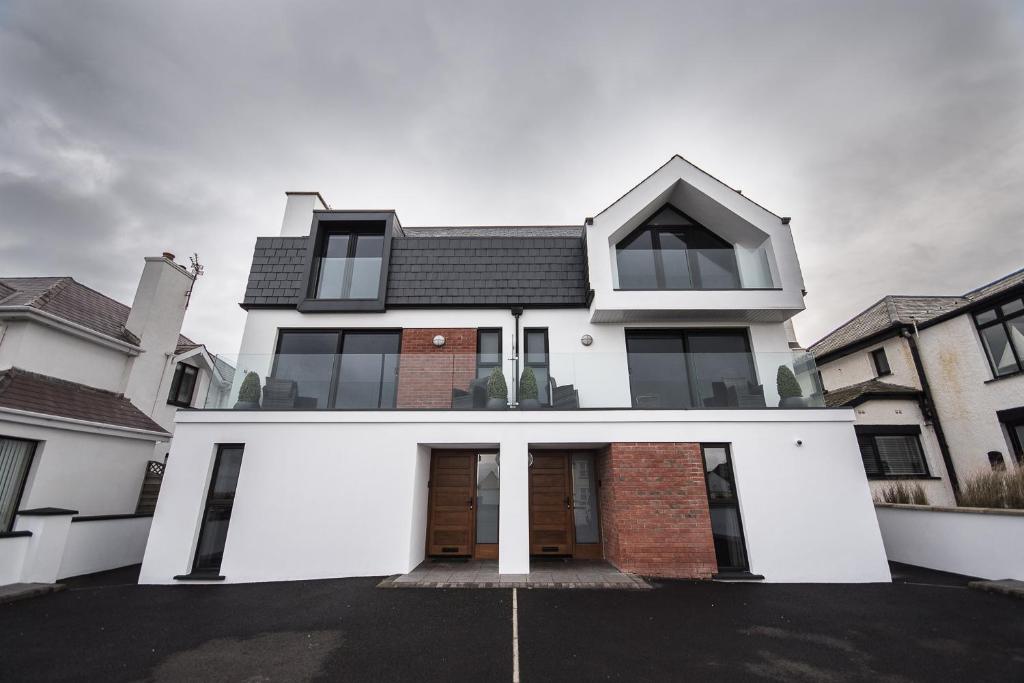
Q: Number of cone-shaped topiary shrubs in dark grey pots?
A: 4